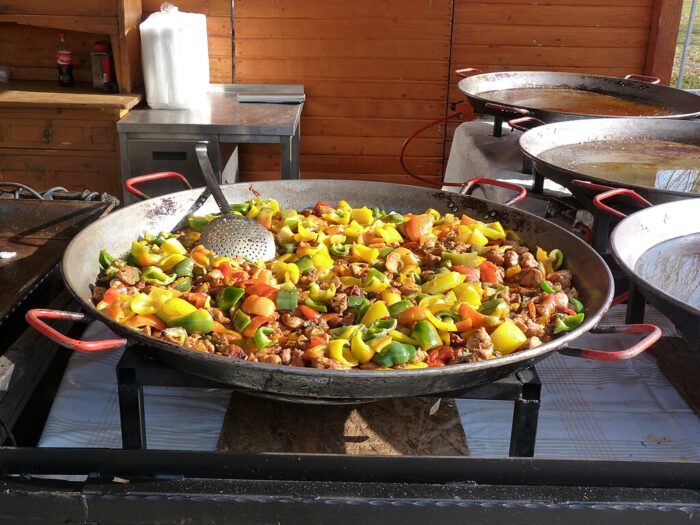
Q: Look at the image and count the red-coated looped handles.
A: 10